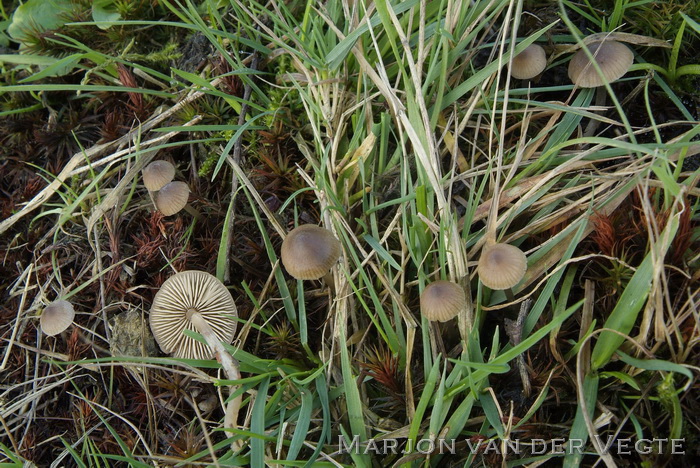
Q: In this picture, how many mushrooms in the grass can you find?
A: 9